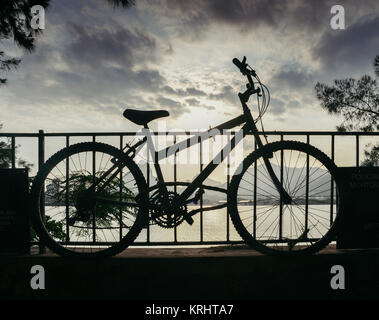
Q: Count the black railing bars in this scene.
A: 14